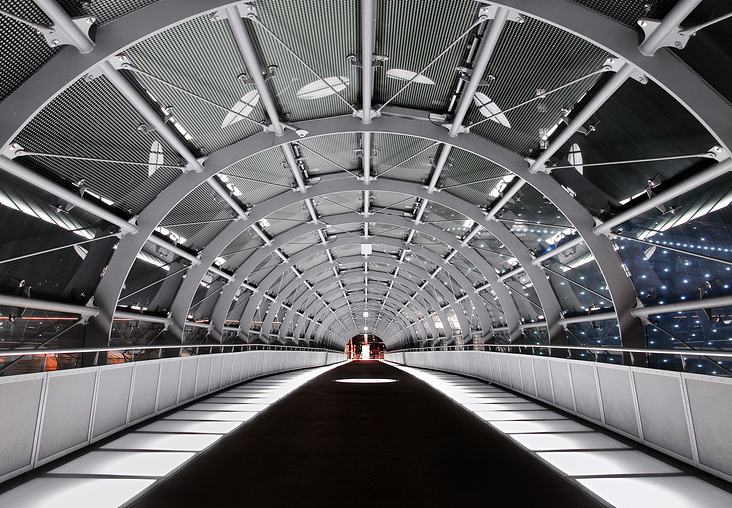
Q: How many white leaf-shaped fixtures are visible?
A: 6